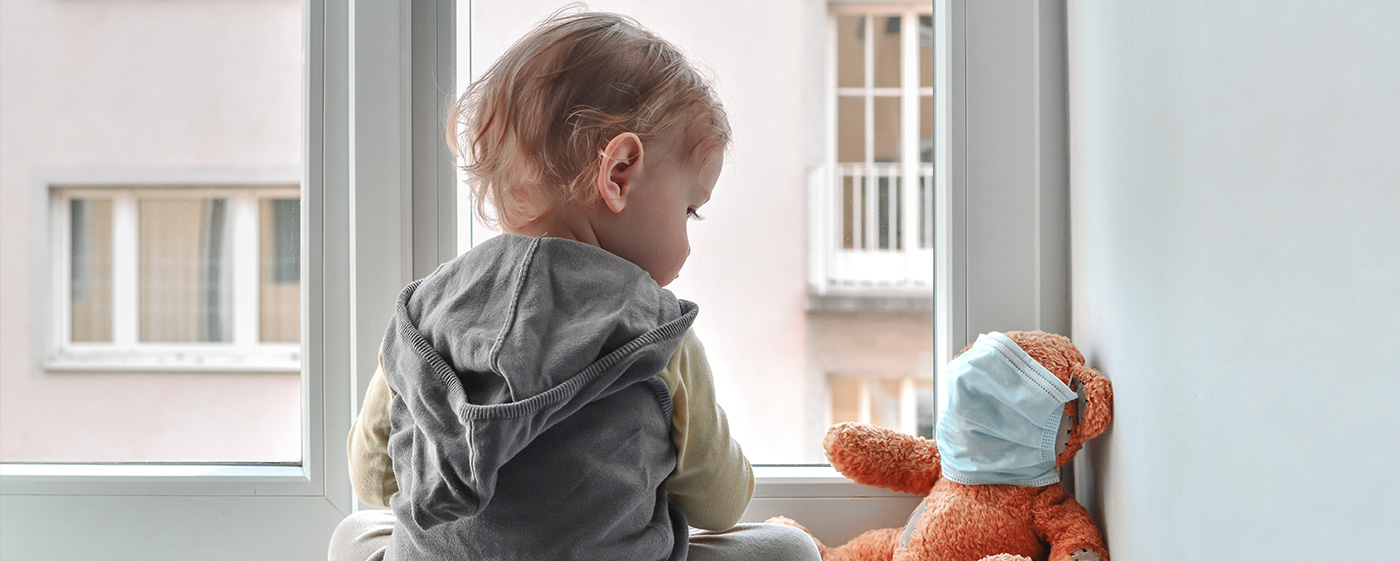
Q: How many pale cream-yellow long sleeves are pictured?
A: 2